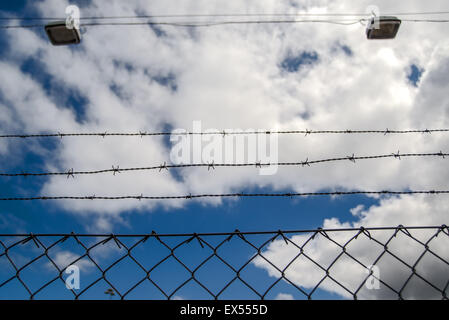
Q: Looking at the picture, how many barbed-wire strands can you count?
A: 3